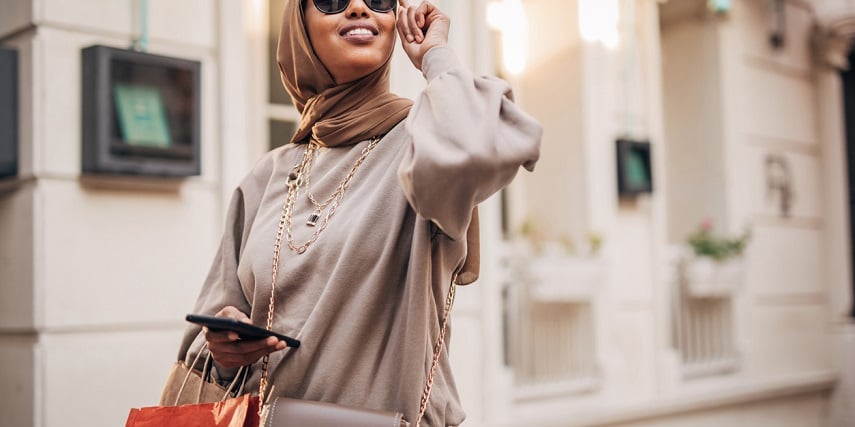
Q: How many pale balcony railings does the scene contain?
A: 2